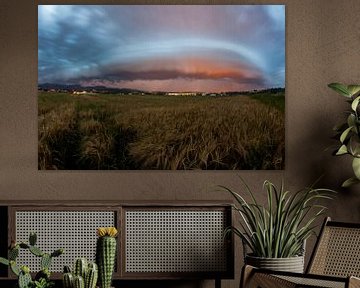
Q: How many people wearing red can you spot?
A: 0